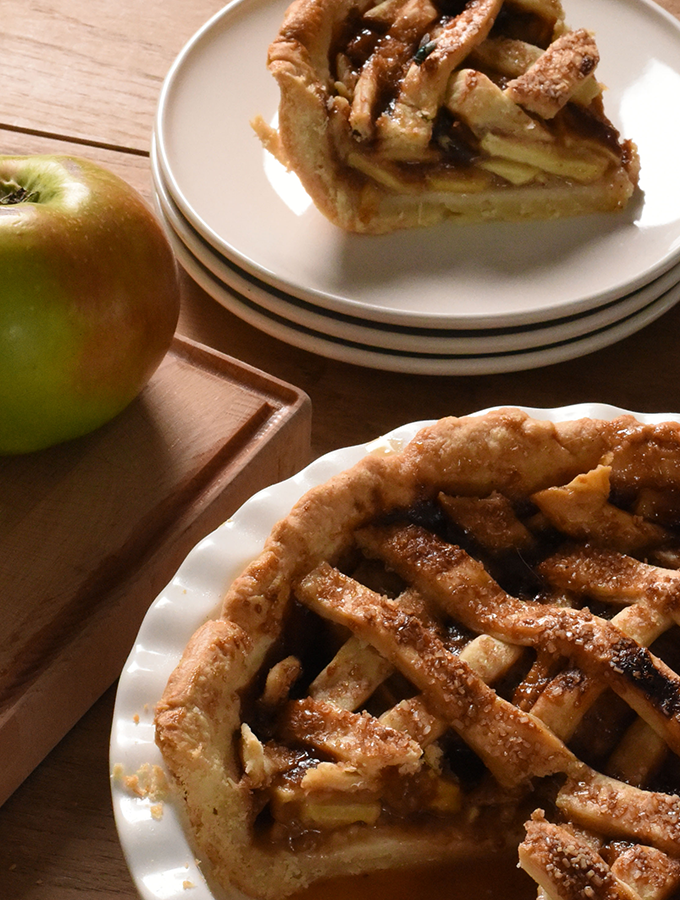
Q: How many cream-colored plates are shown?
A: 3